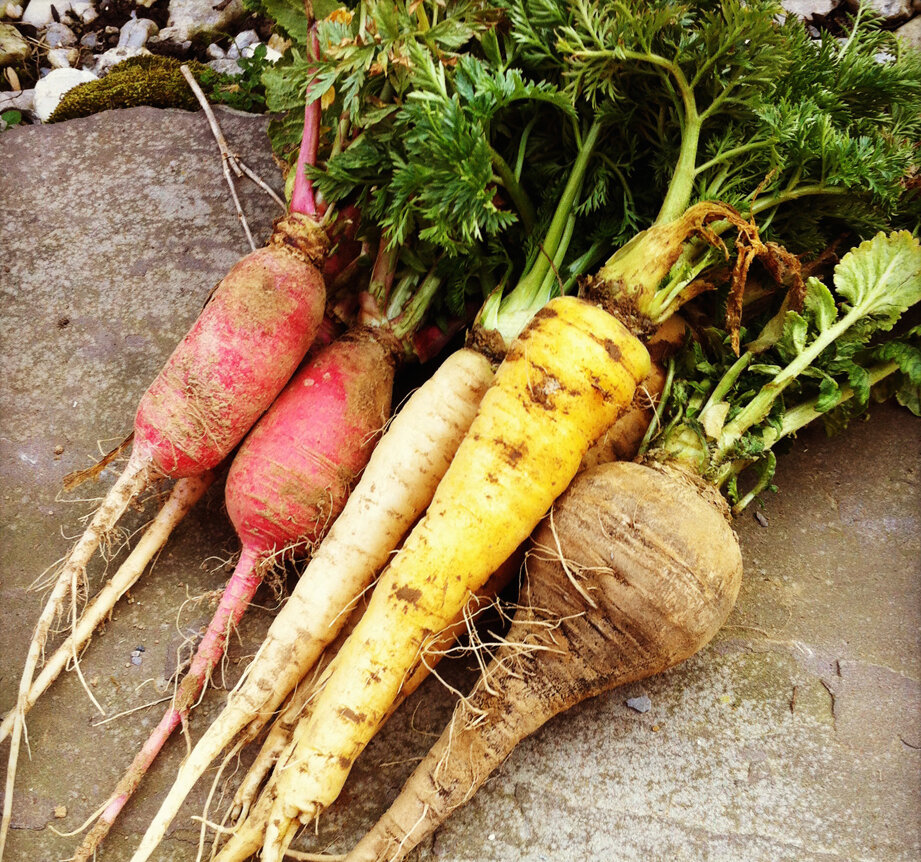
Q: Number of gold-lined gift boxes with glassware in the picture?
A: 0